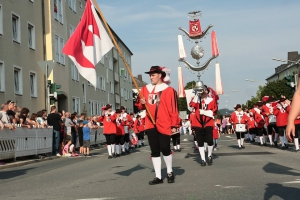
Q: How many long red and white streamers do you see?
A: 4